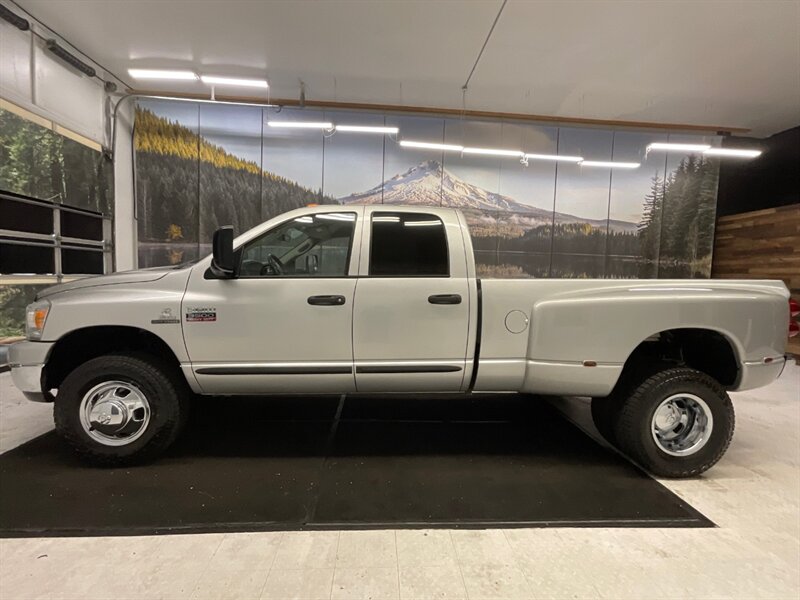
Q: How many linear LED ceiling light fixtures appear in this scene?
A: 10